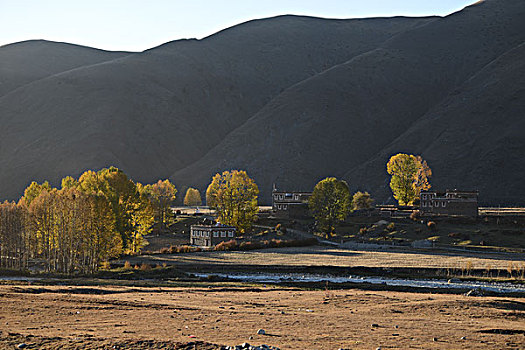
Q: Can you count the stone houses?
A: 3